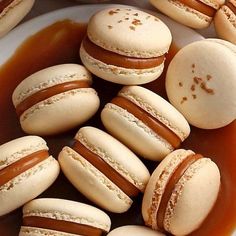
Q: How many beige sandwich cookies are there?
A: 12